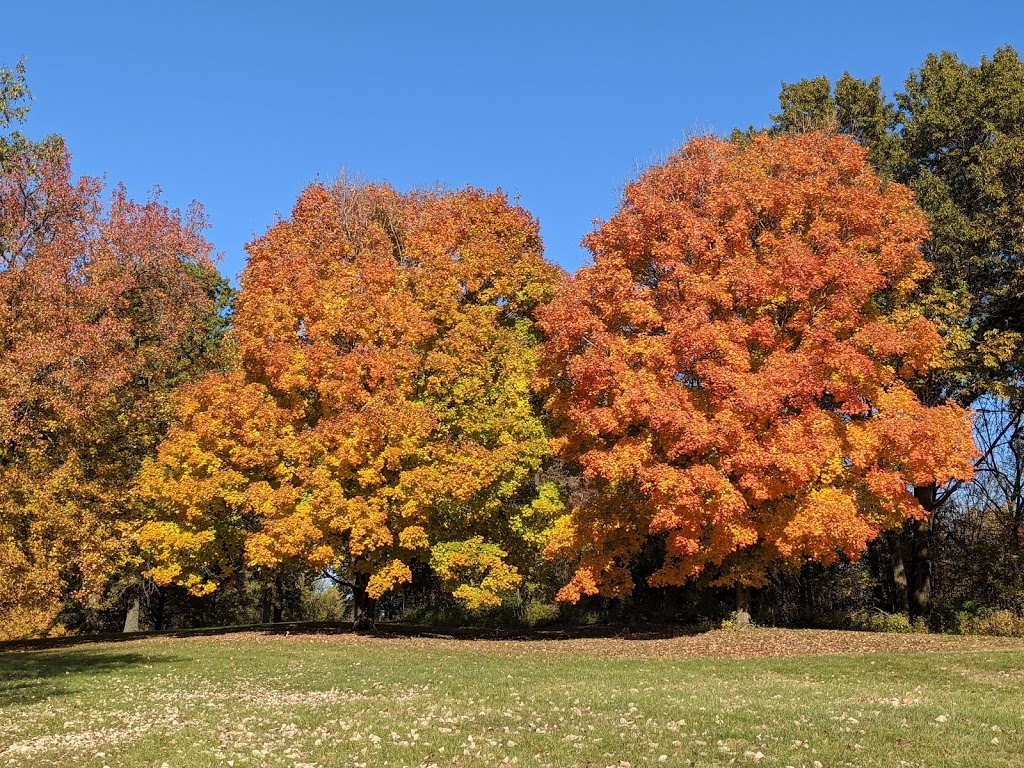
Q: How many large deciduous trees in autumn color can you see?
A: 3